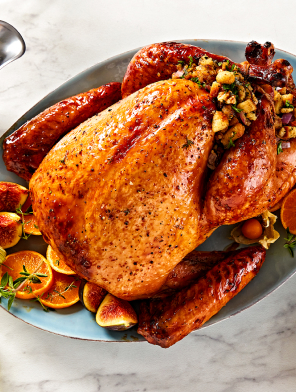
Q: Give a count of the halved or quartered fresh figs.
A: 4